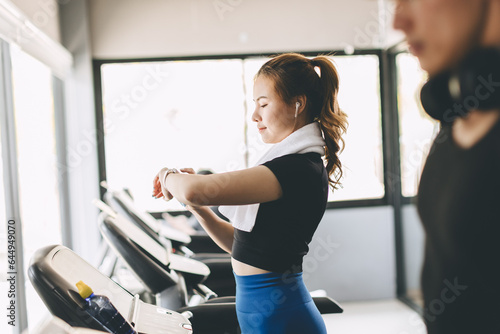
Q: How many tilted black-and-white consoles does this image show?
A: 3